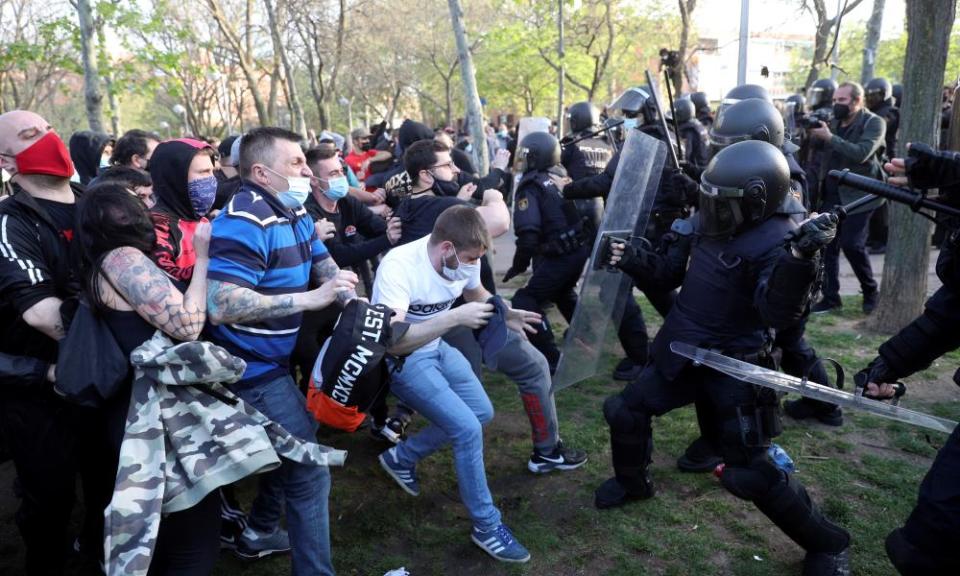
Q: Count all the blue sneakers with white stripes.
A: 2